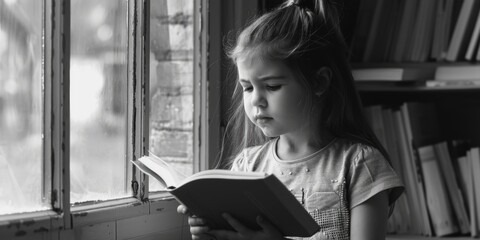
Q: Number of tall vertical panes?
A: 3